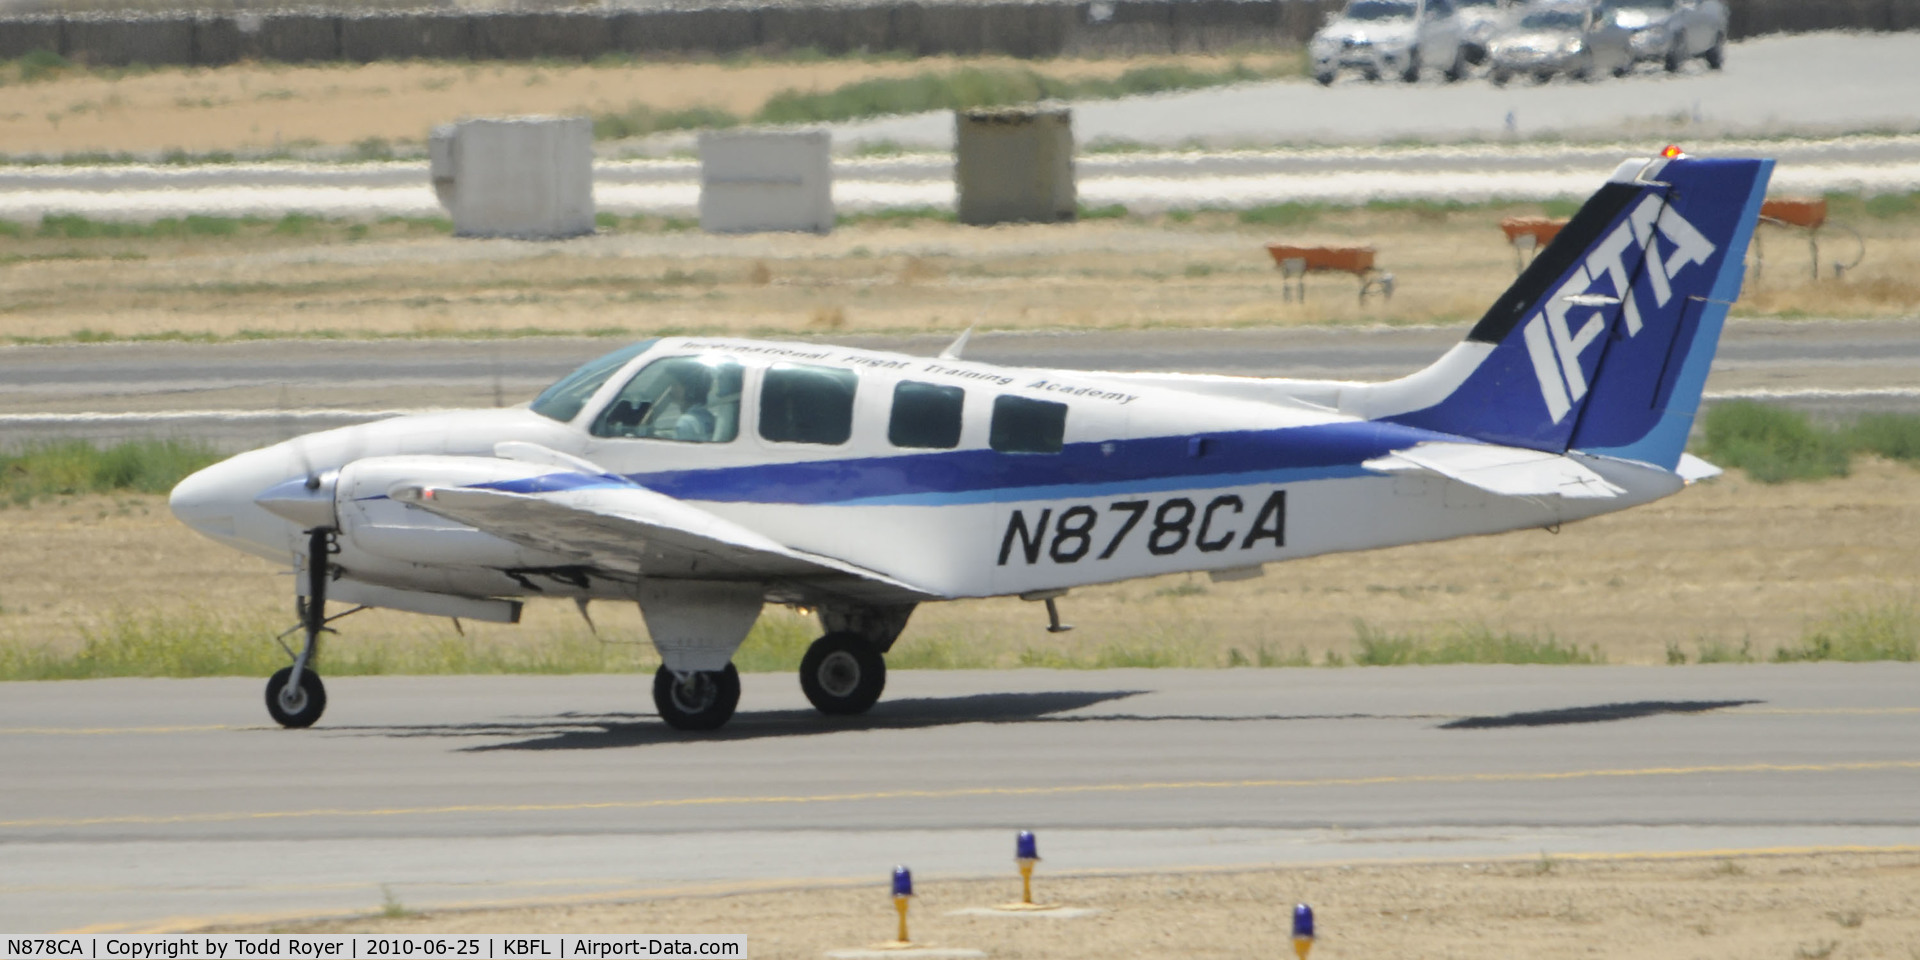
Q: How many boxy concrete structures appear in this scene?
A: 3